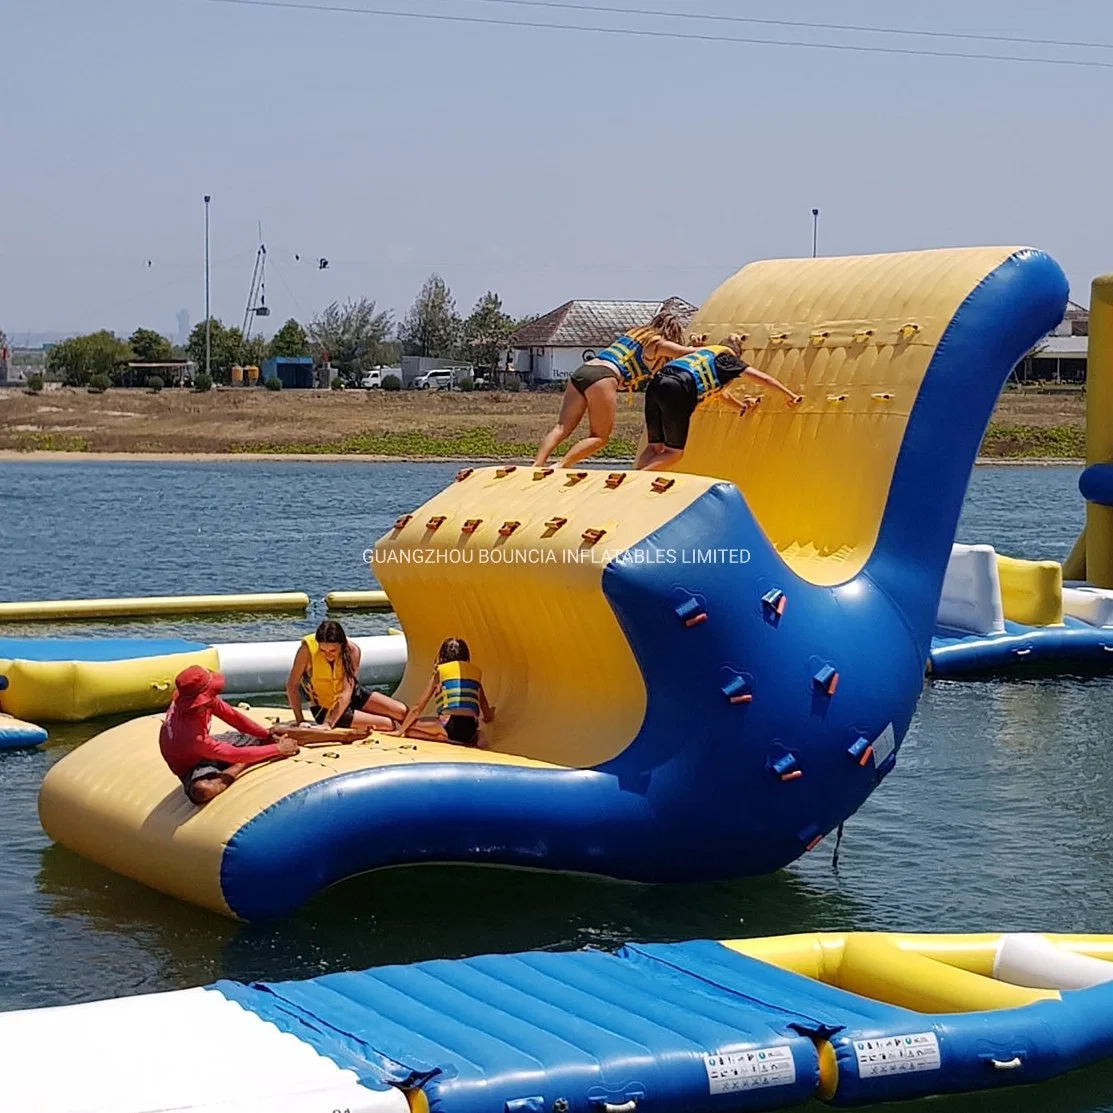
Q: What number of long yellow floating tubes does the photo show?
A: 2